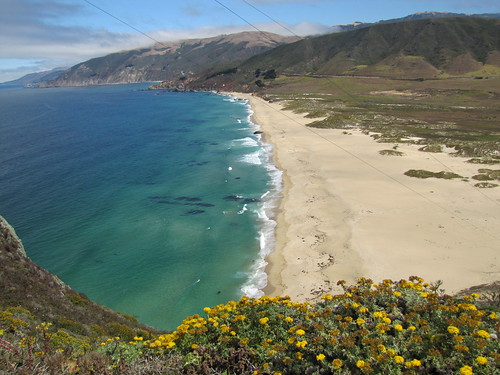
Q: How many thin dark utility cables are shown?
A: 3